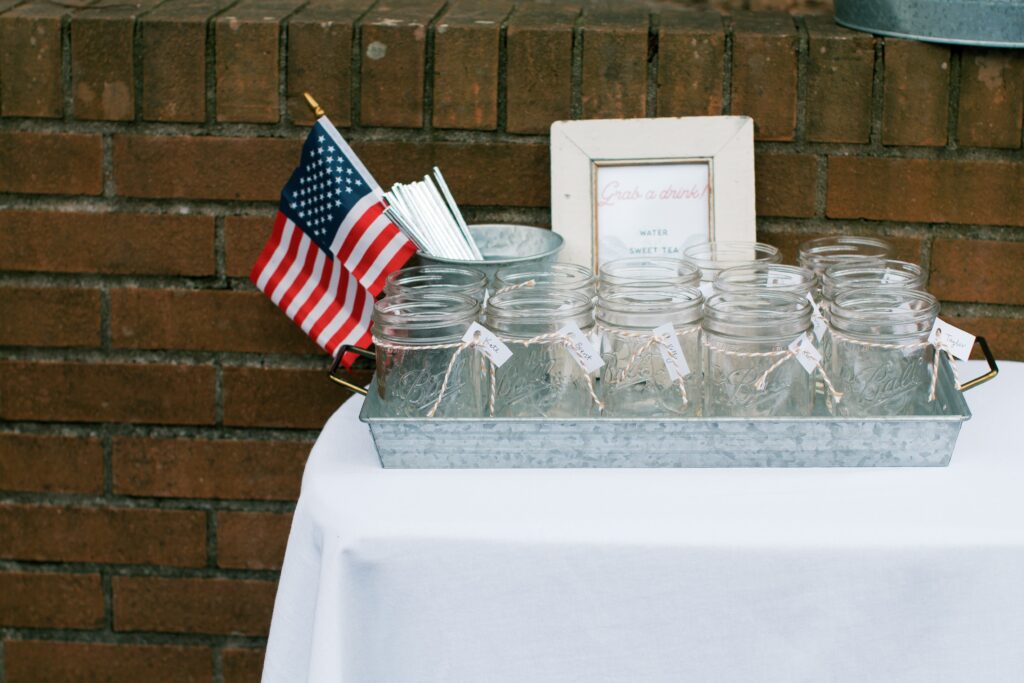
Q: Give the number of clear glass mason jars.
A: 12